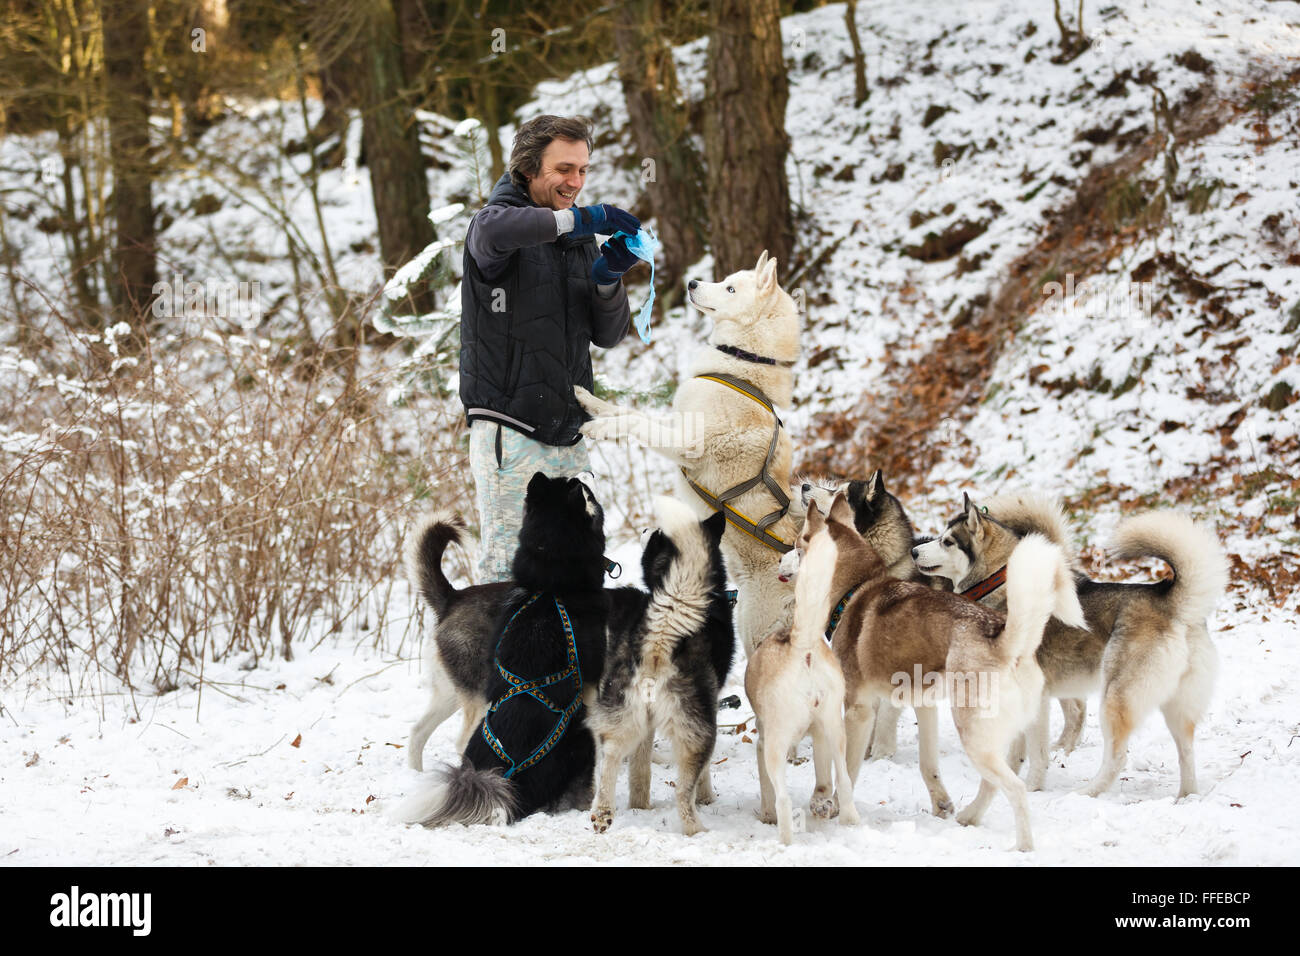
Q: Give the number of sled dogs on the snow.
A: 8